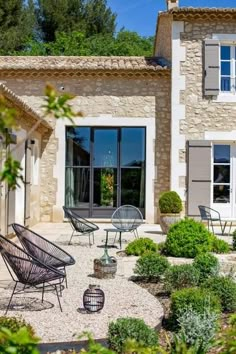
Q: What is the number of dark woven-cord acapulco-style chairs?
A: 4